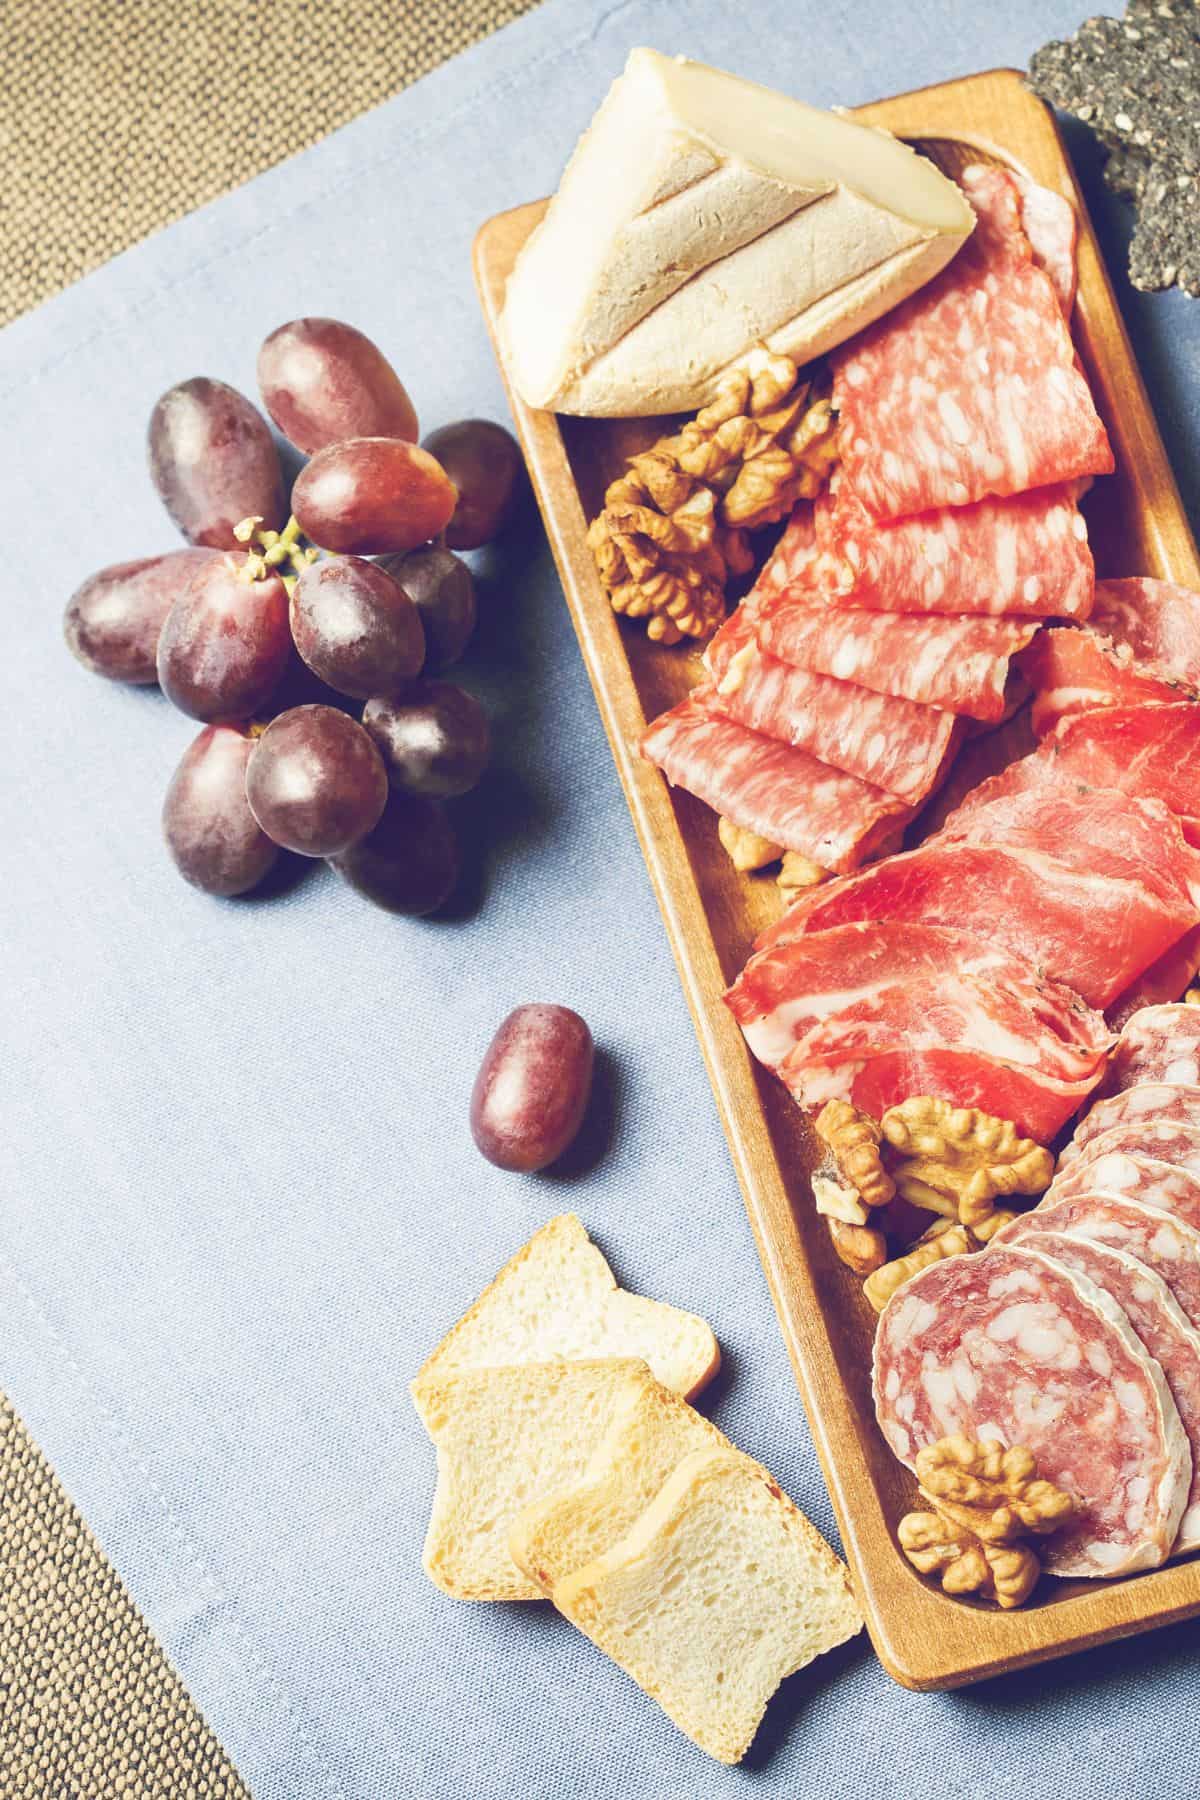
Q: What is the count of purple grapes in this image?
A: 13